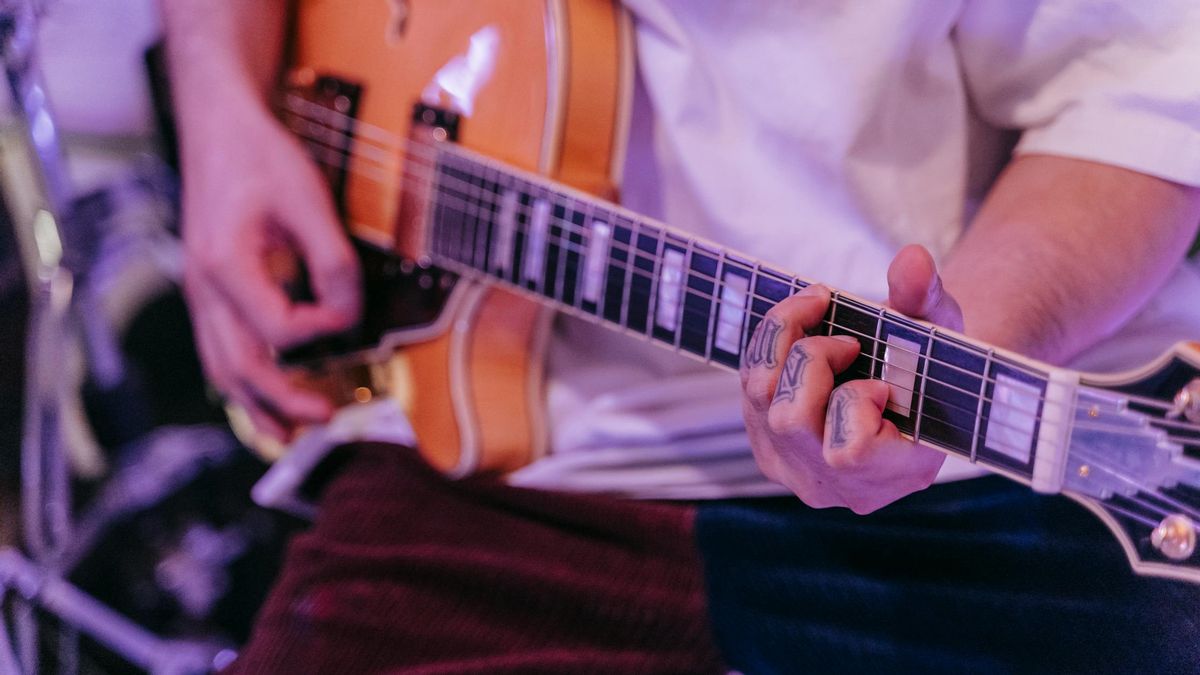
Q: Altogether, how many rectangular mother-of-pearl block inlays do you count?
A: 7